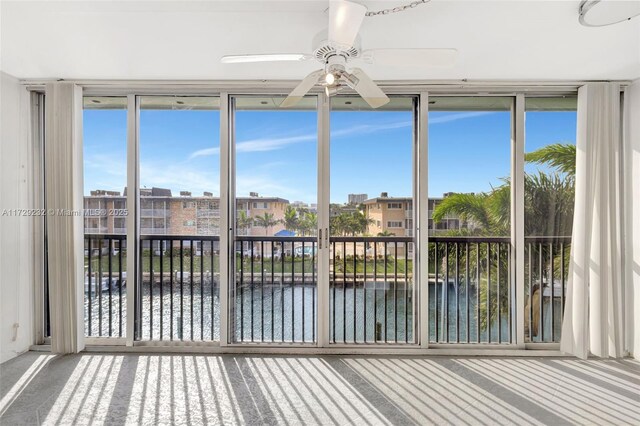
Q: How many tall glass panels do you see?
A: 6